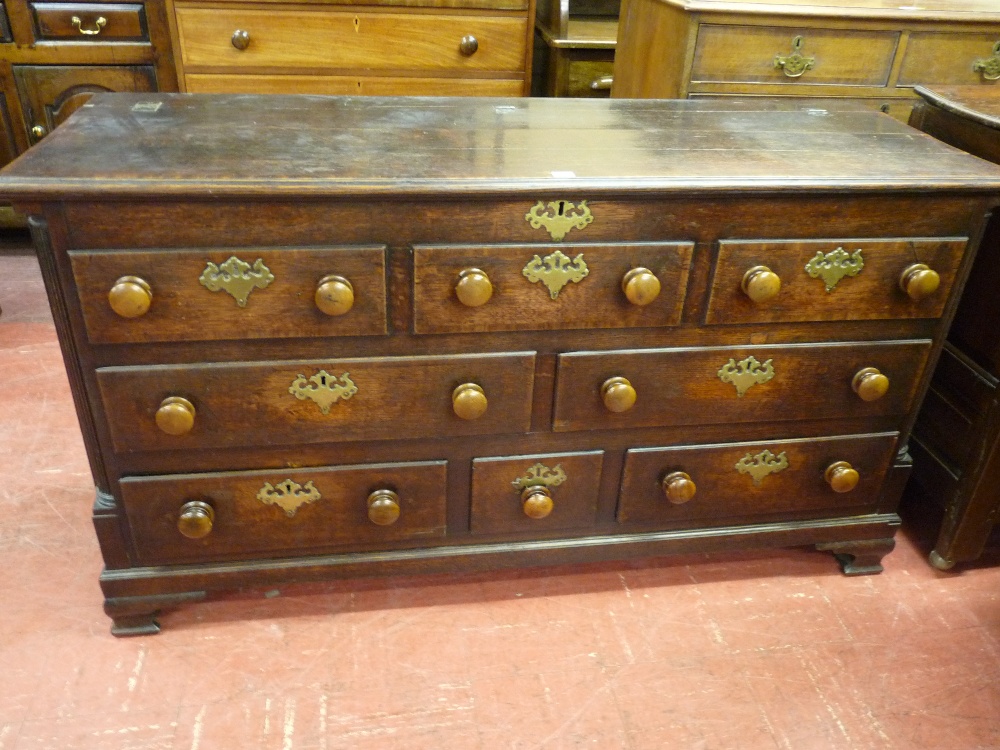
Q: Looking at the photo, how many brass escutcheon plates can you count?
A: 9